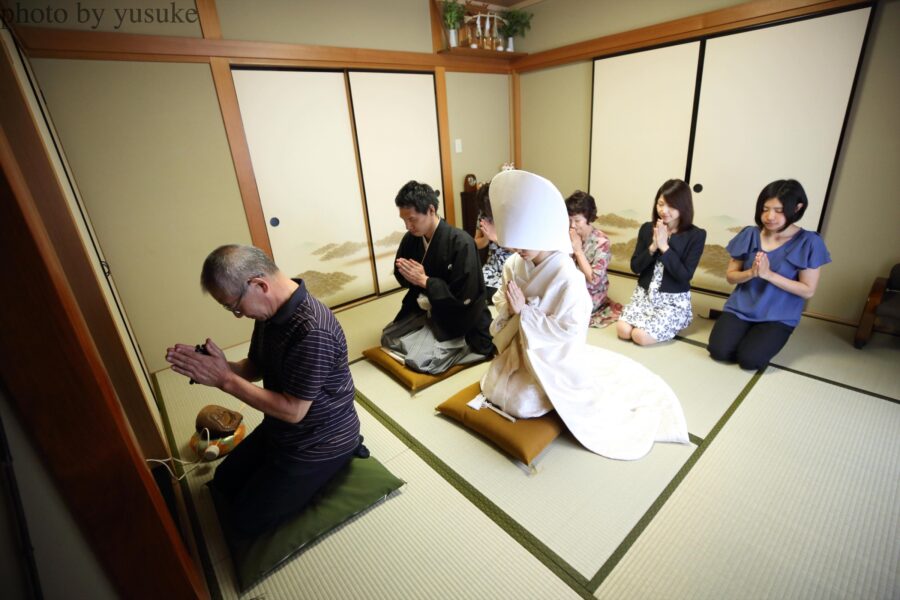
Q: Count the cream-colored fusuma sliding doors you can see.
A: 4